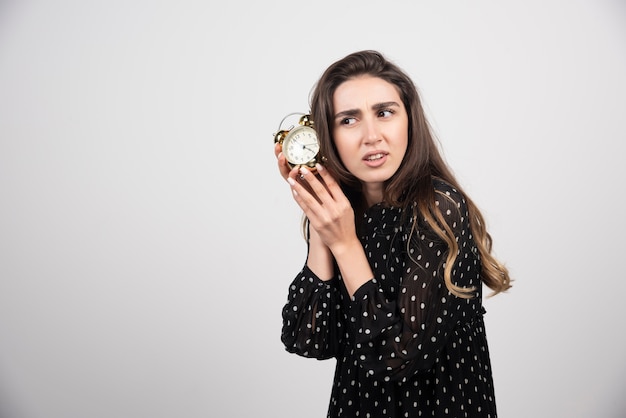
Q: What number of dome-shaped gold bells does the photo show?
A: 2